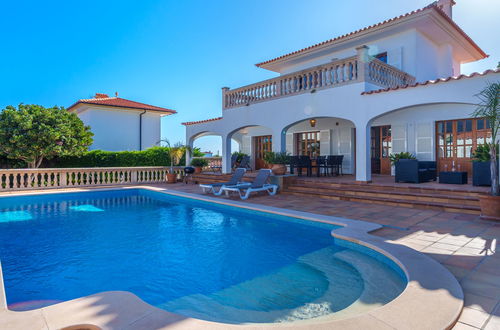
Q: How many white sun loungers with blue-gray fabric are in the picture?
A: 2